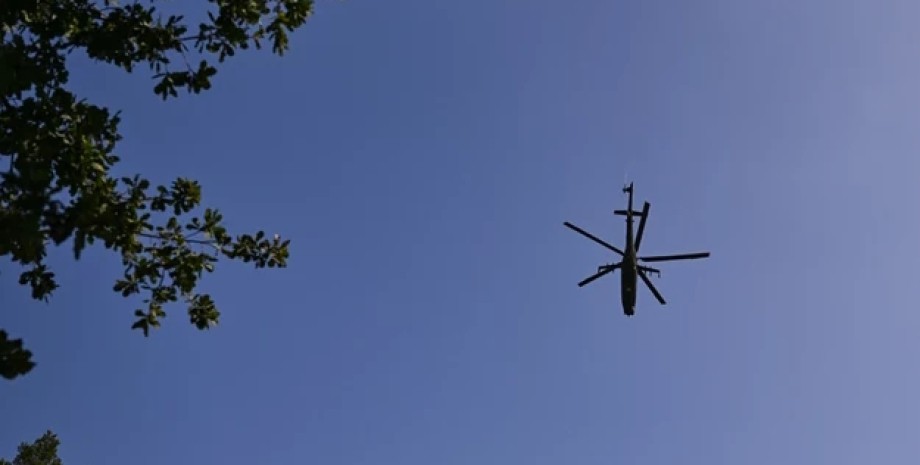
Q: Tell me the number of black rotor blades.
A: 5